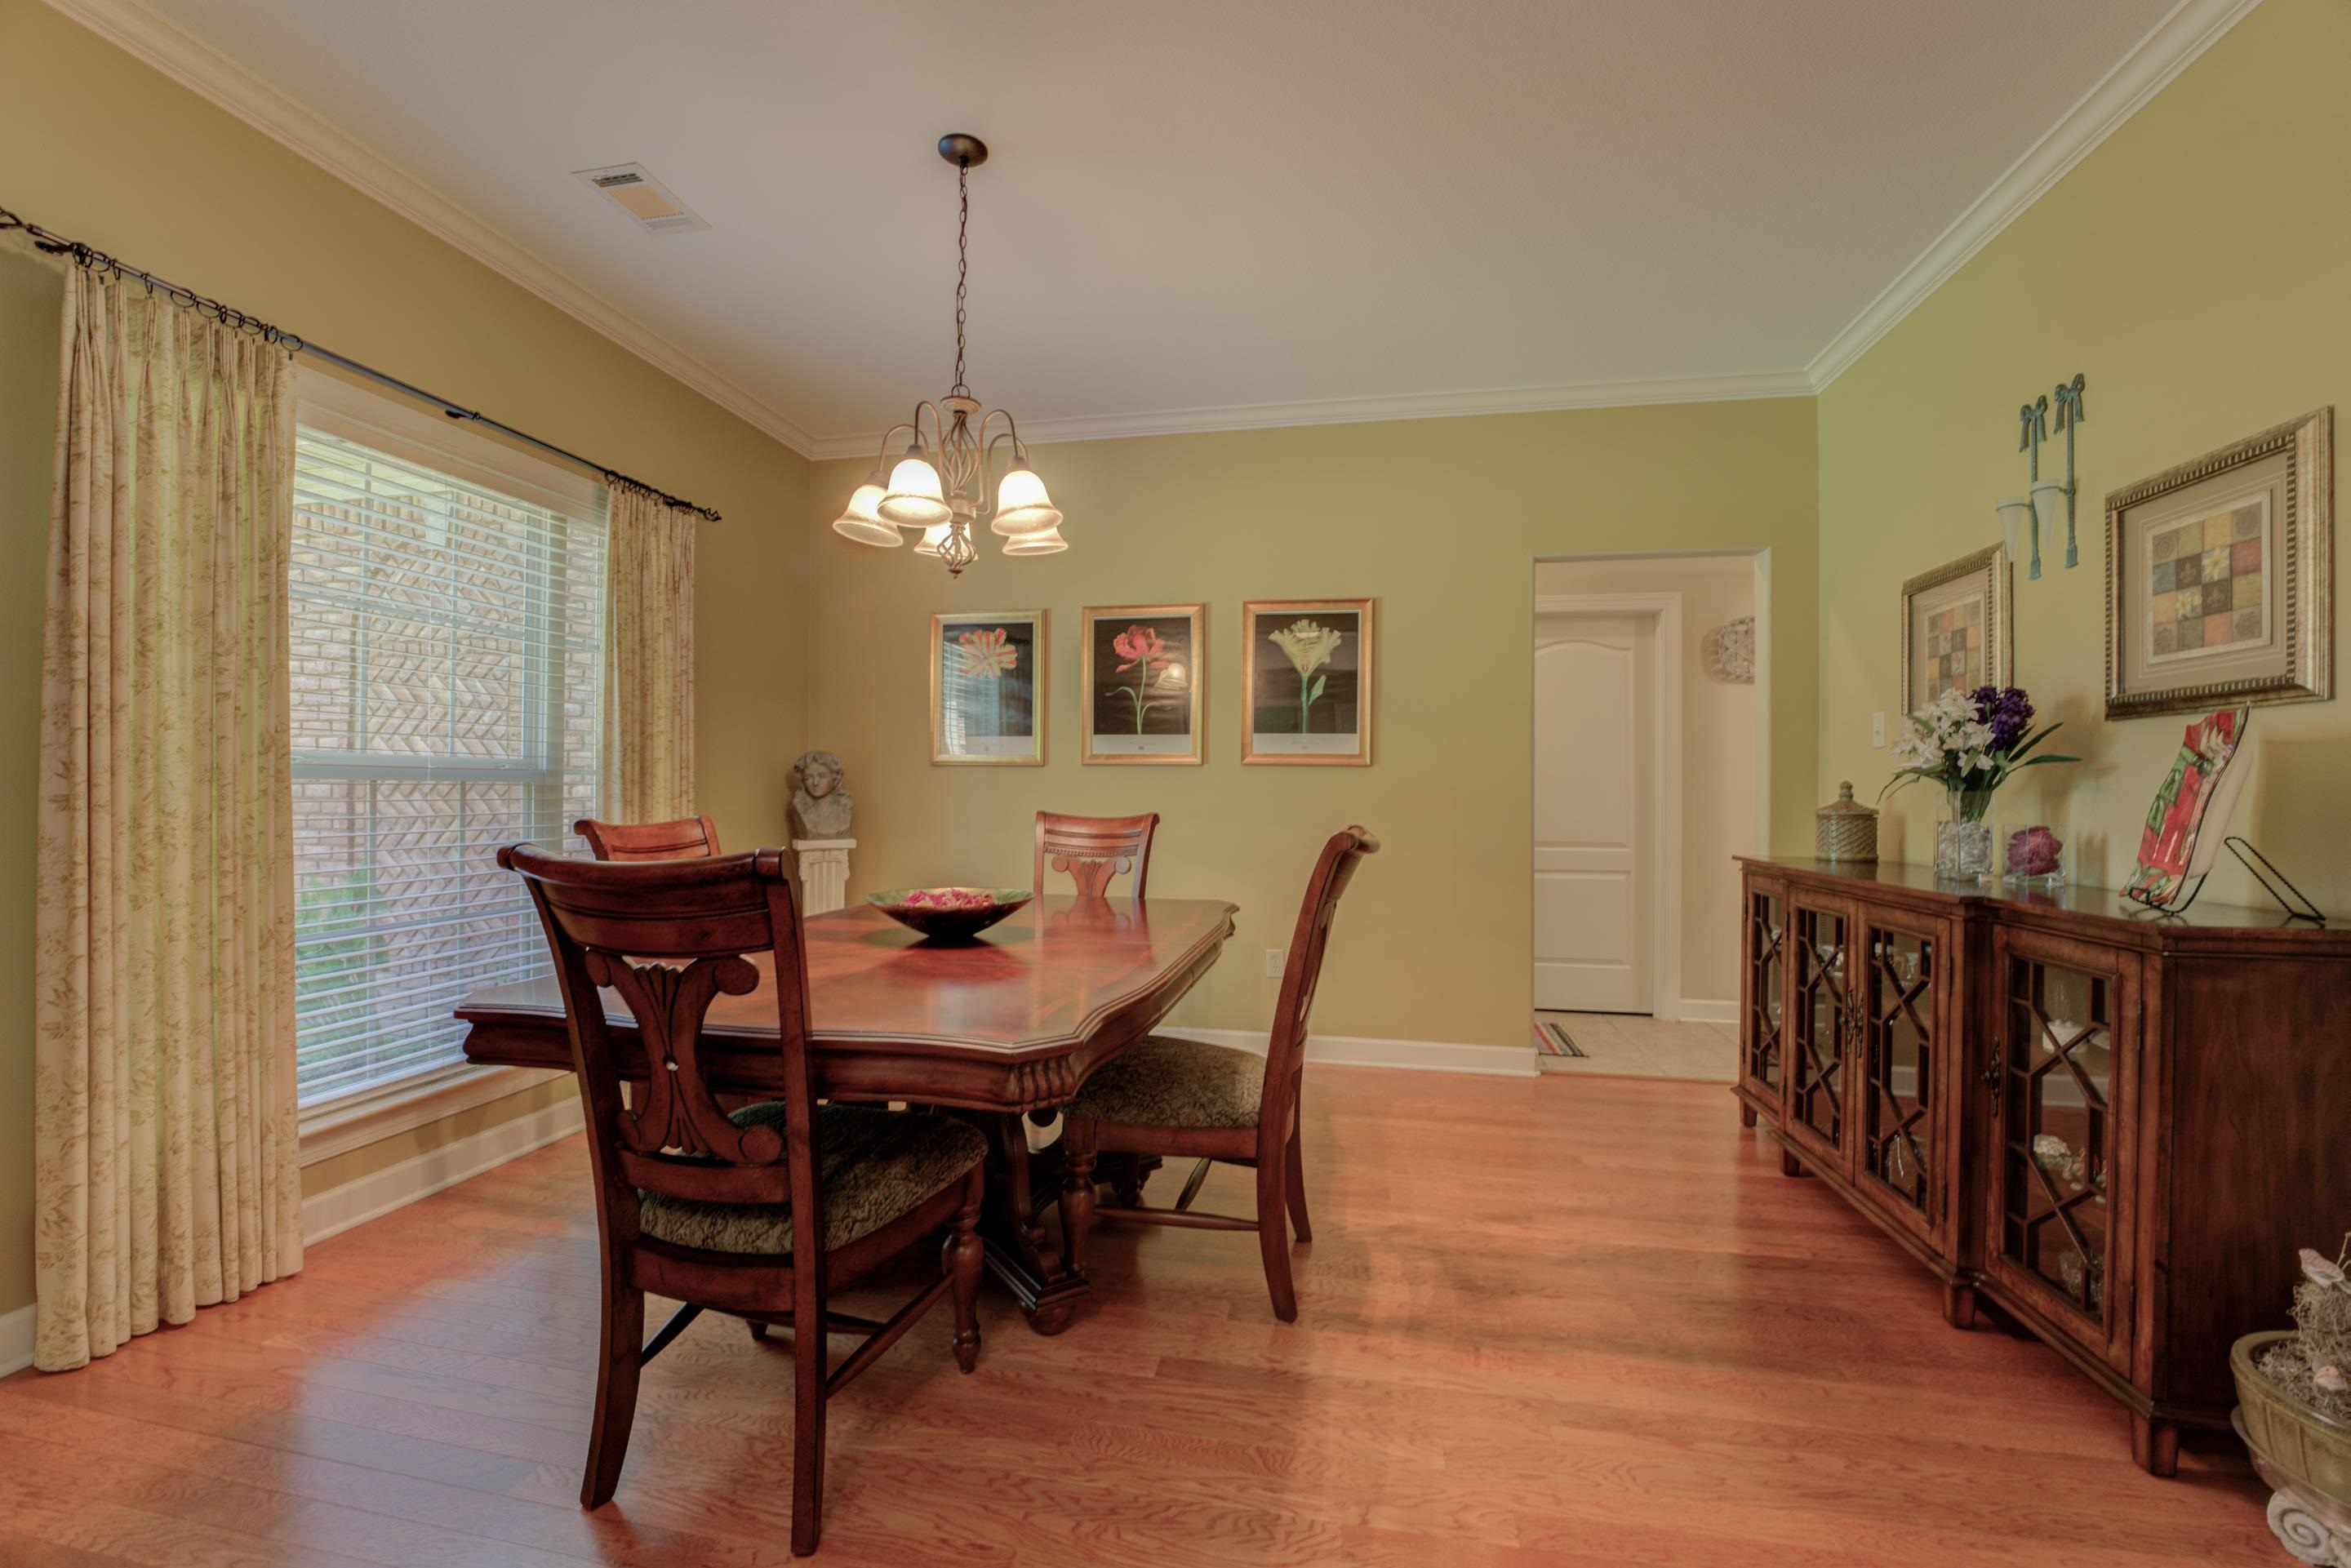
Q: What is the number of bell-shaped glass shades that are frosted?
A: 5